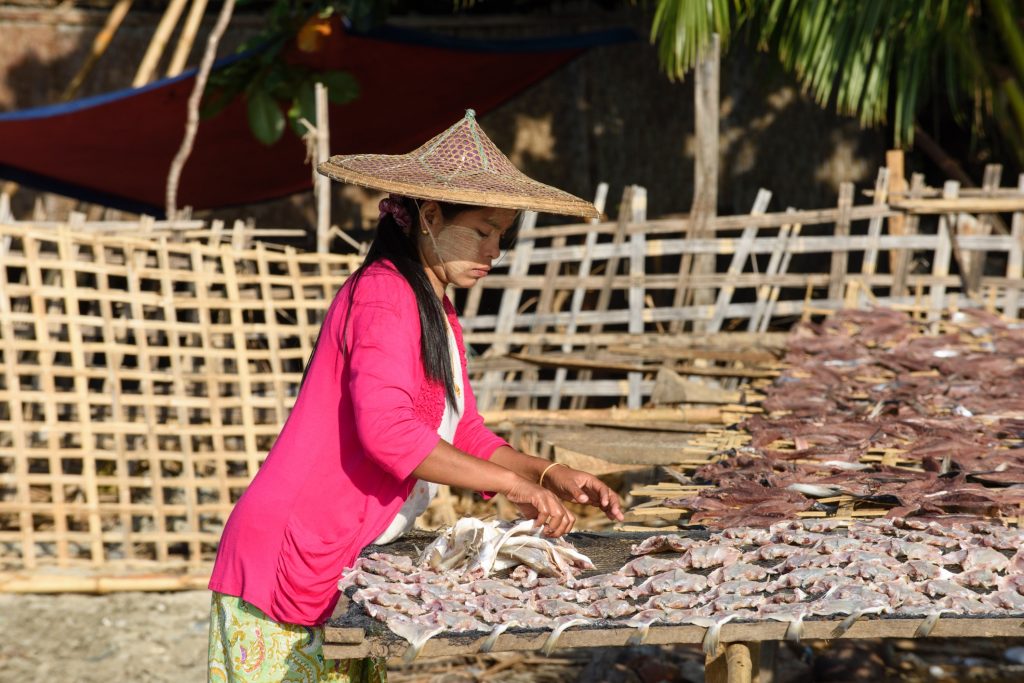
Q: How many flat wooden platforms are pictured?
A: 2